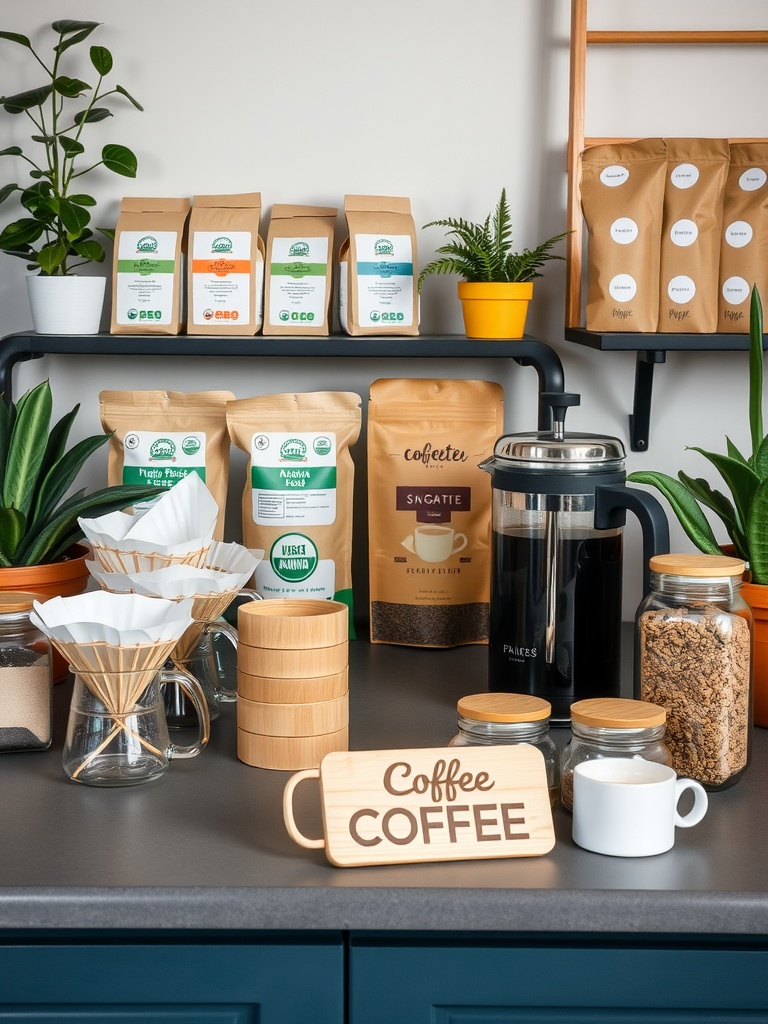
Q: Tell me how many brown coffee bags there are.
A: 10